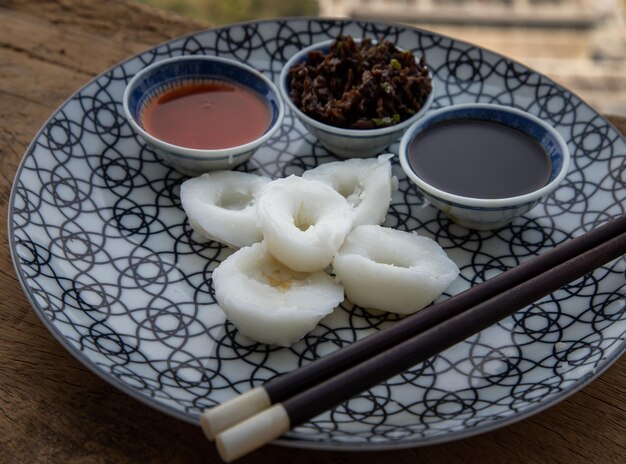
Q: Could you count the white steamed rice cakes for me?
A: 5